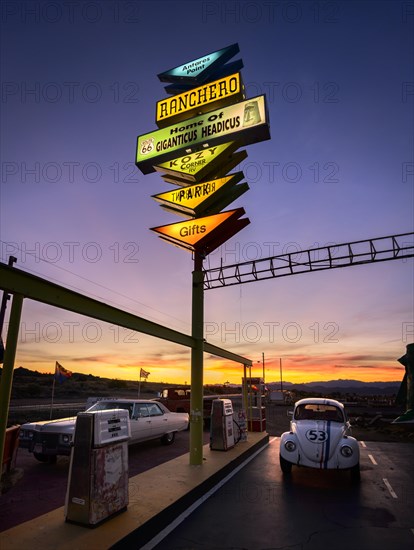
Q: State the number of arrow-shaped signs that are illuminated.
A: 4